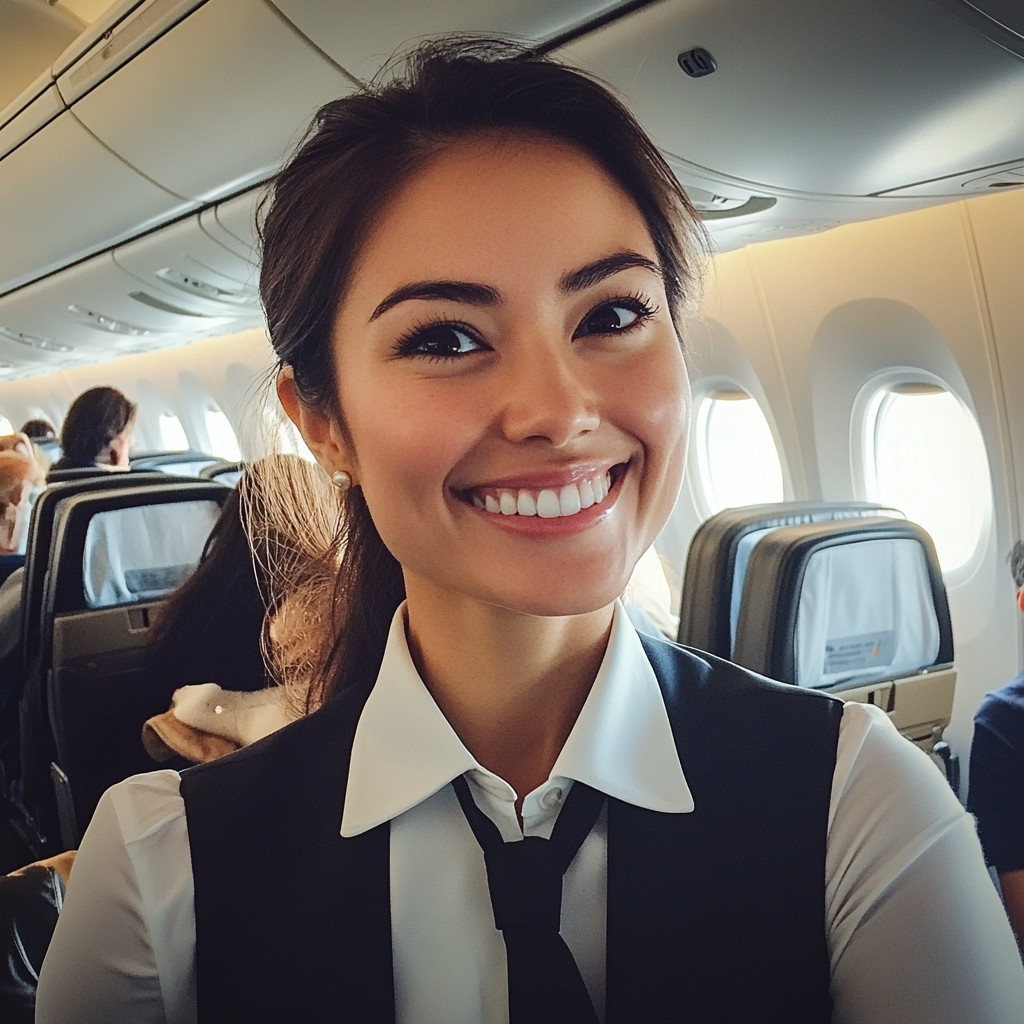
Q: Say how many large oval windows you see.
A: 2